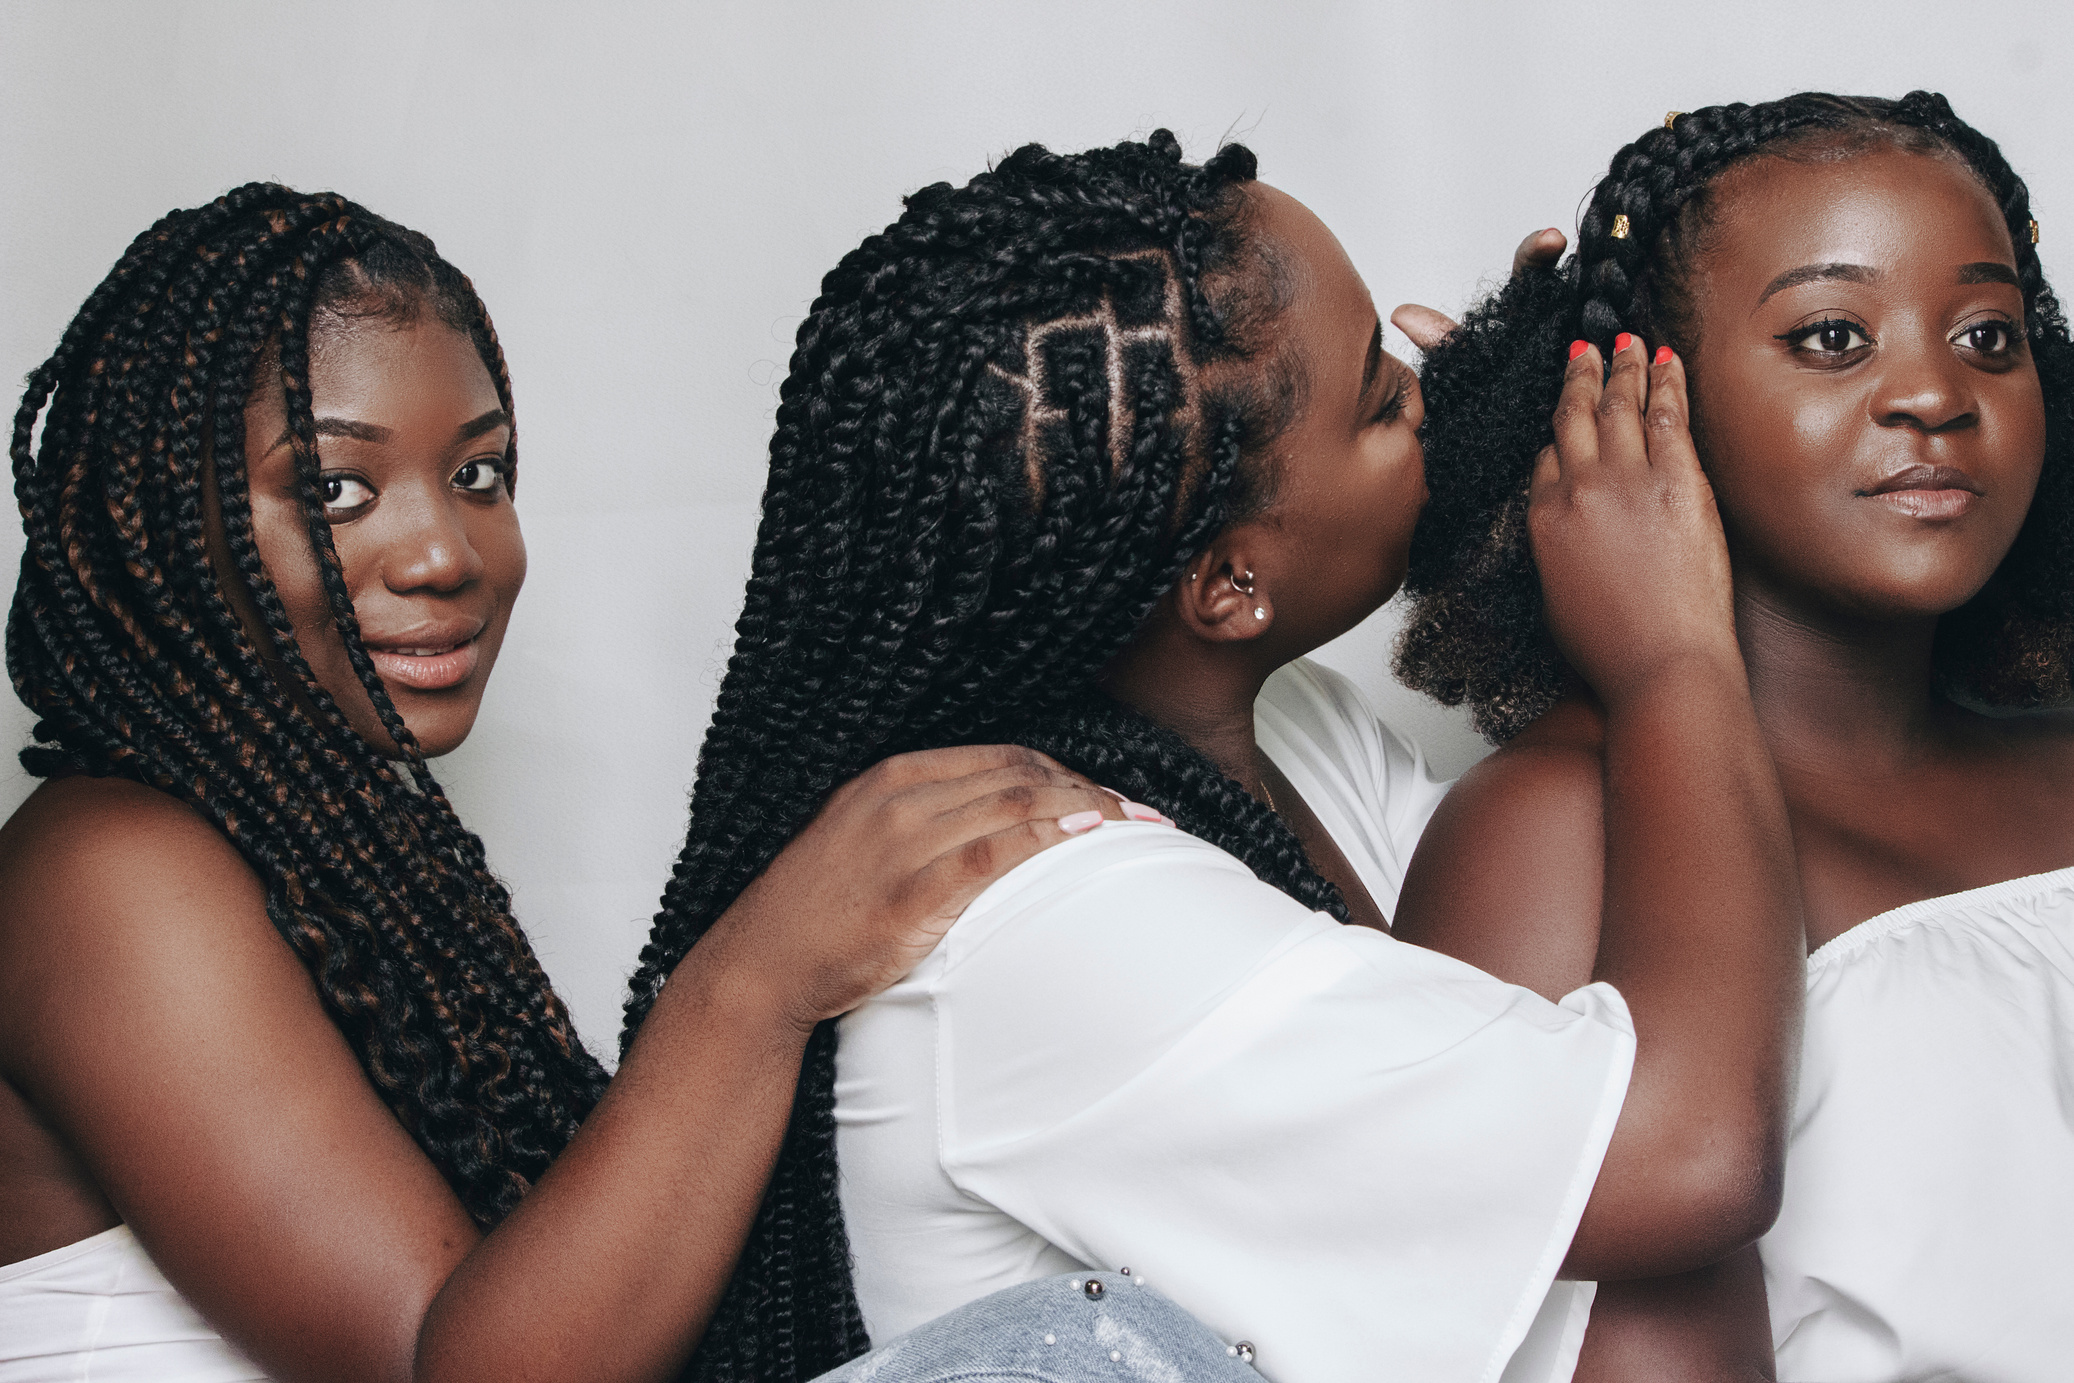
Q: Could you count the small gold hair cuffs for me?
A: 3